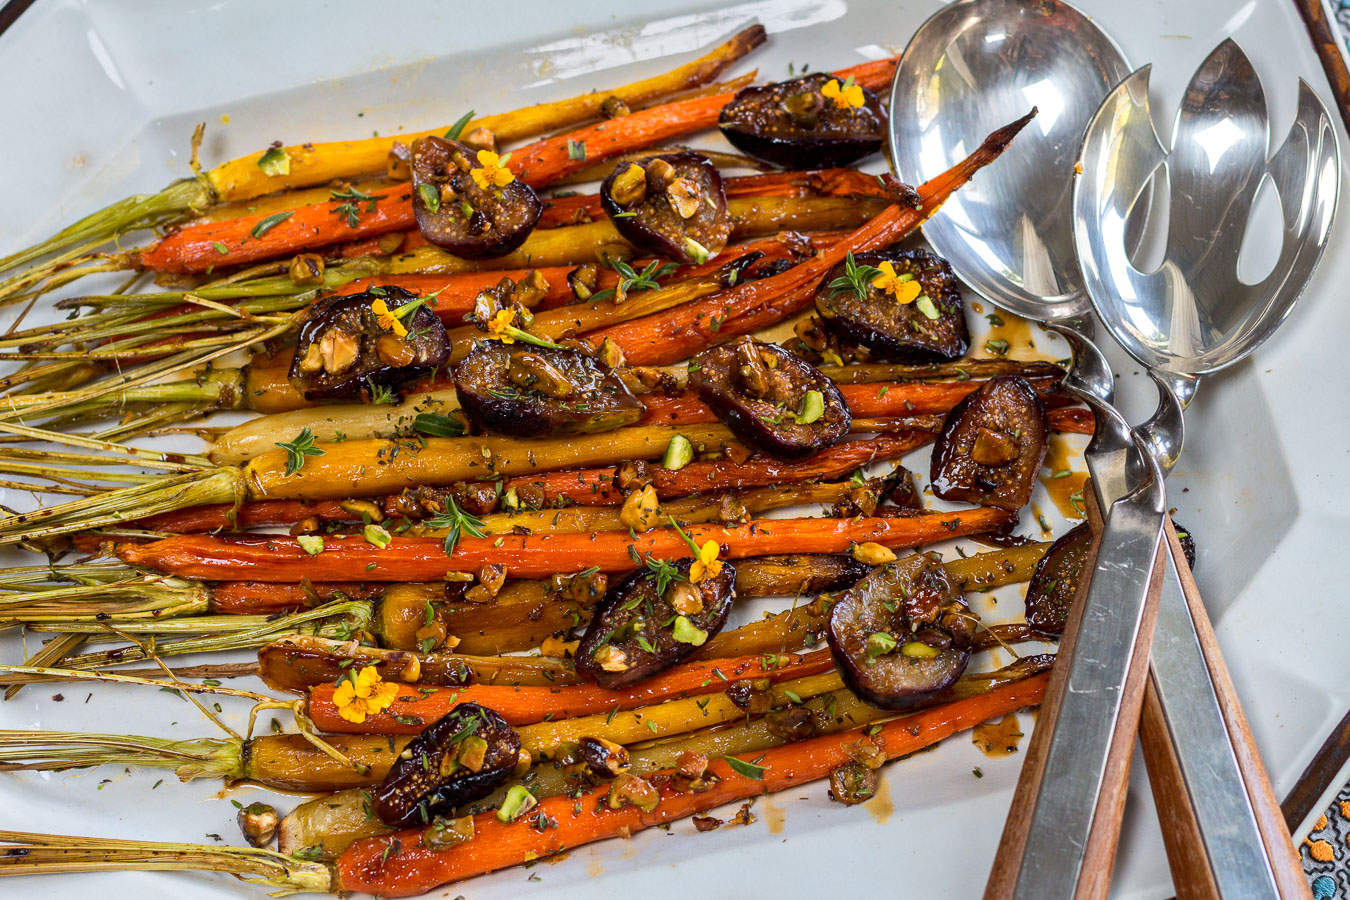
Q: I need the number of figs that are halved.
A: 12